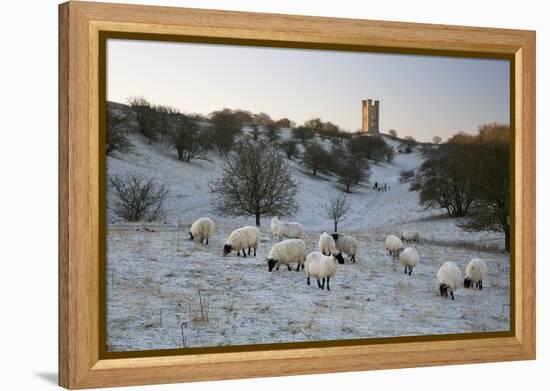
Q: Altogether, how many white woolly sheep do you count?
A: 12